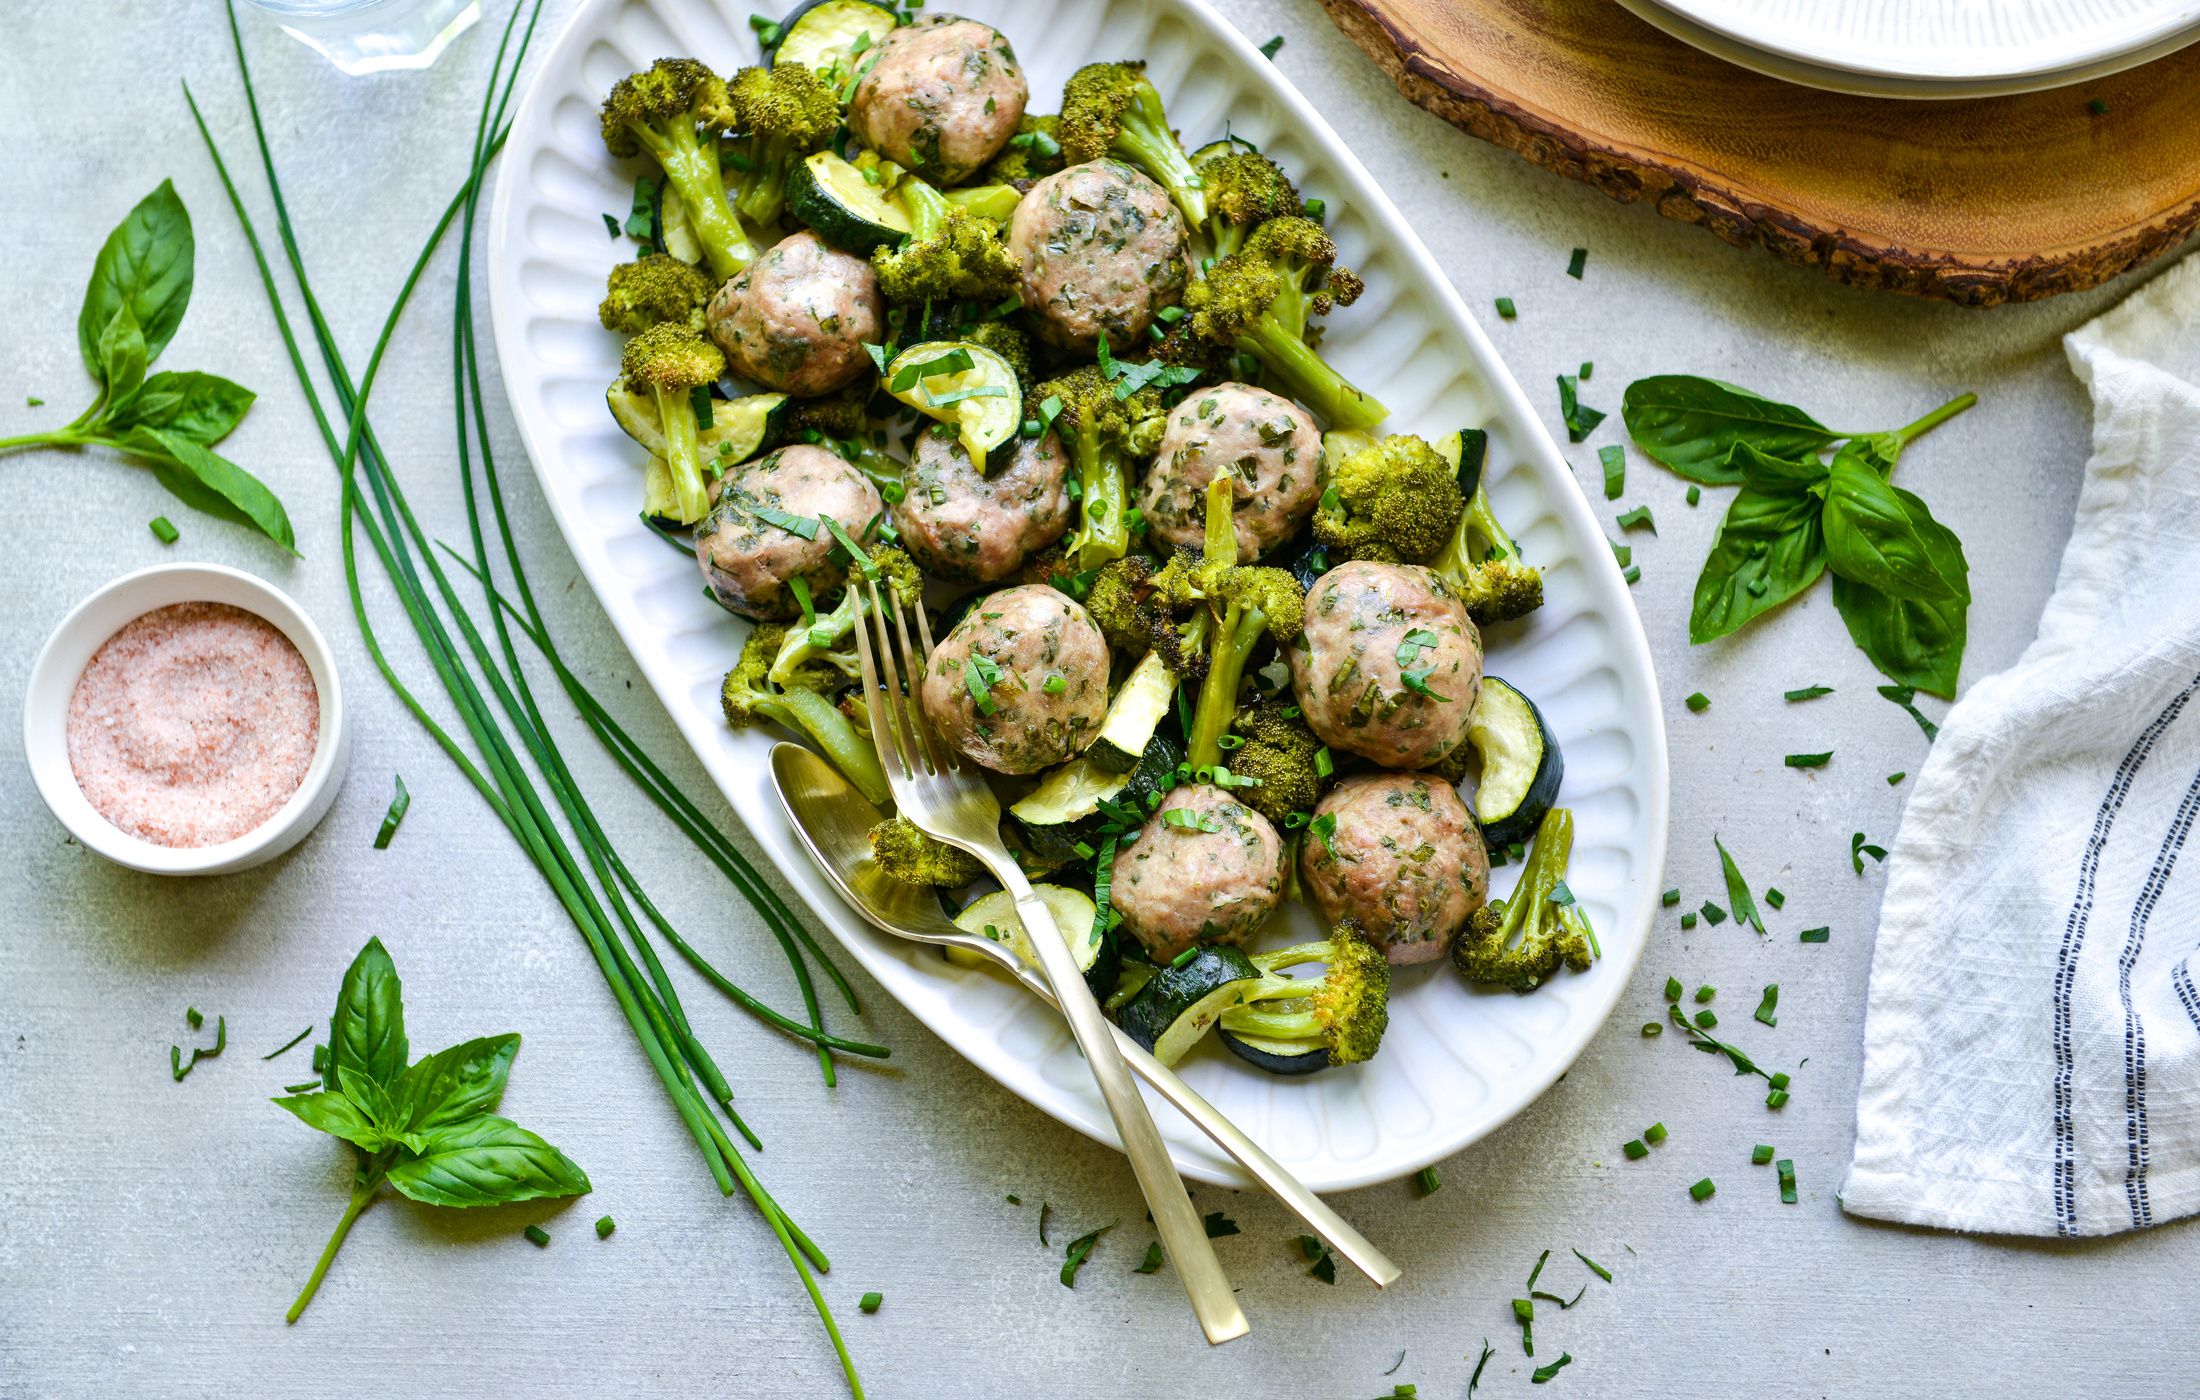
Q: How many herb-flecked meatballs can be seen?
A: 10